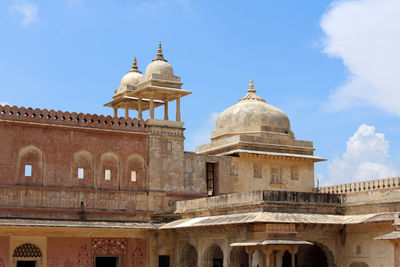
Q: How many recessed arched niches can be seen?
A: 4